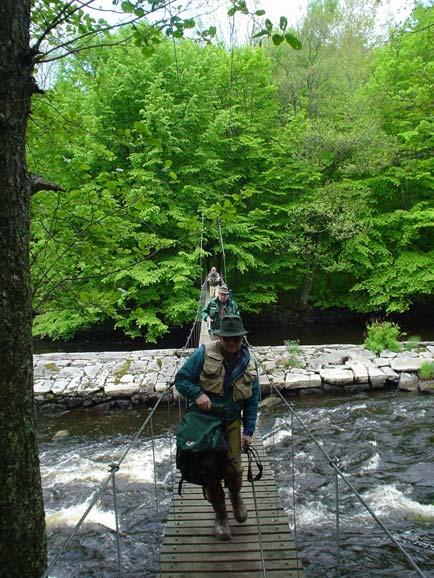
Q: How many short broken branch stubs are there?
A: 2